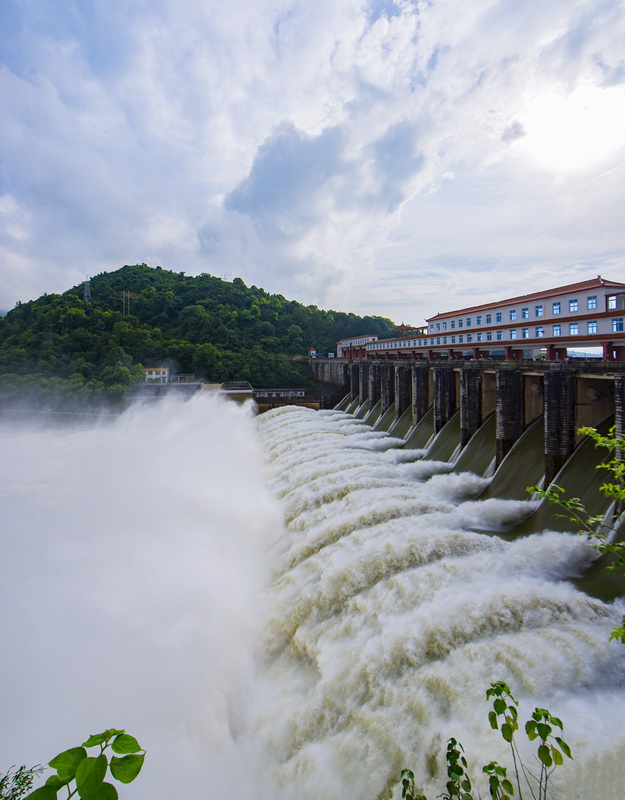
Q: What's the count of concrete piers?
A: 11